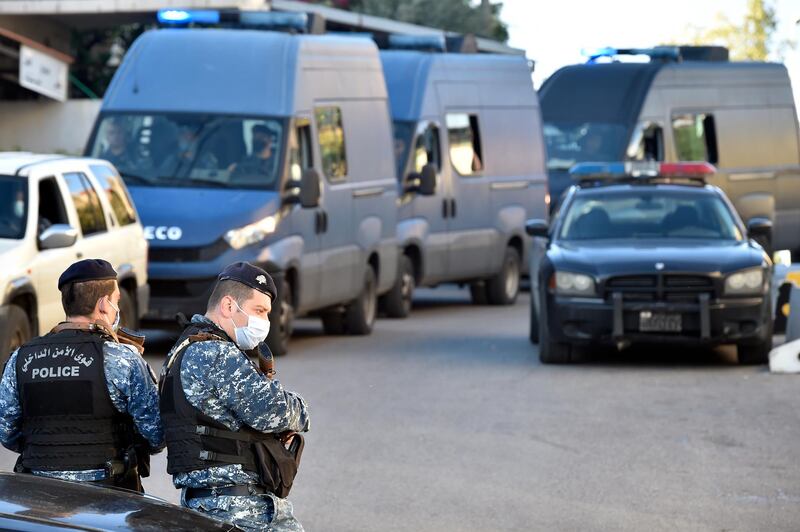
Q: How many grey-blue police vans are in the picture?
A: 3